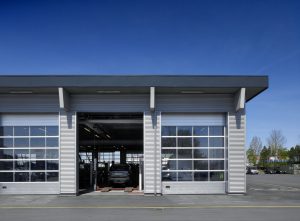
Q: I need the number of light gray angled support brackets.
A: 3